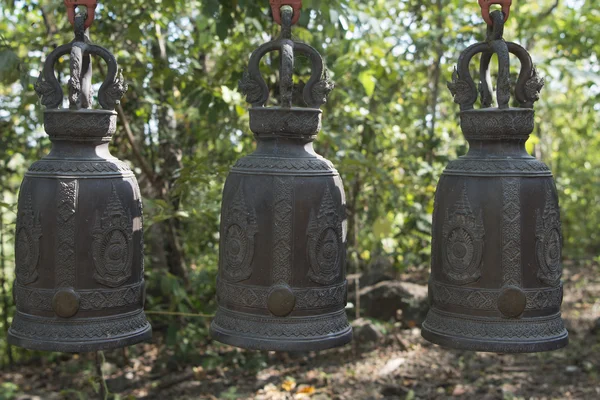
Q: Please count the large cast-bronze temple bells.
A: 3